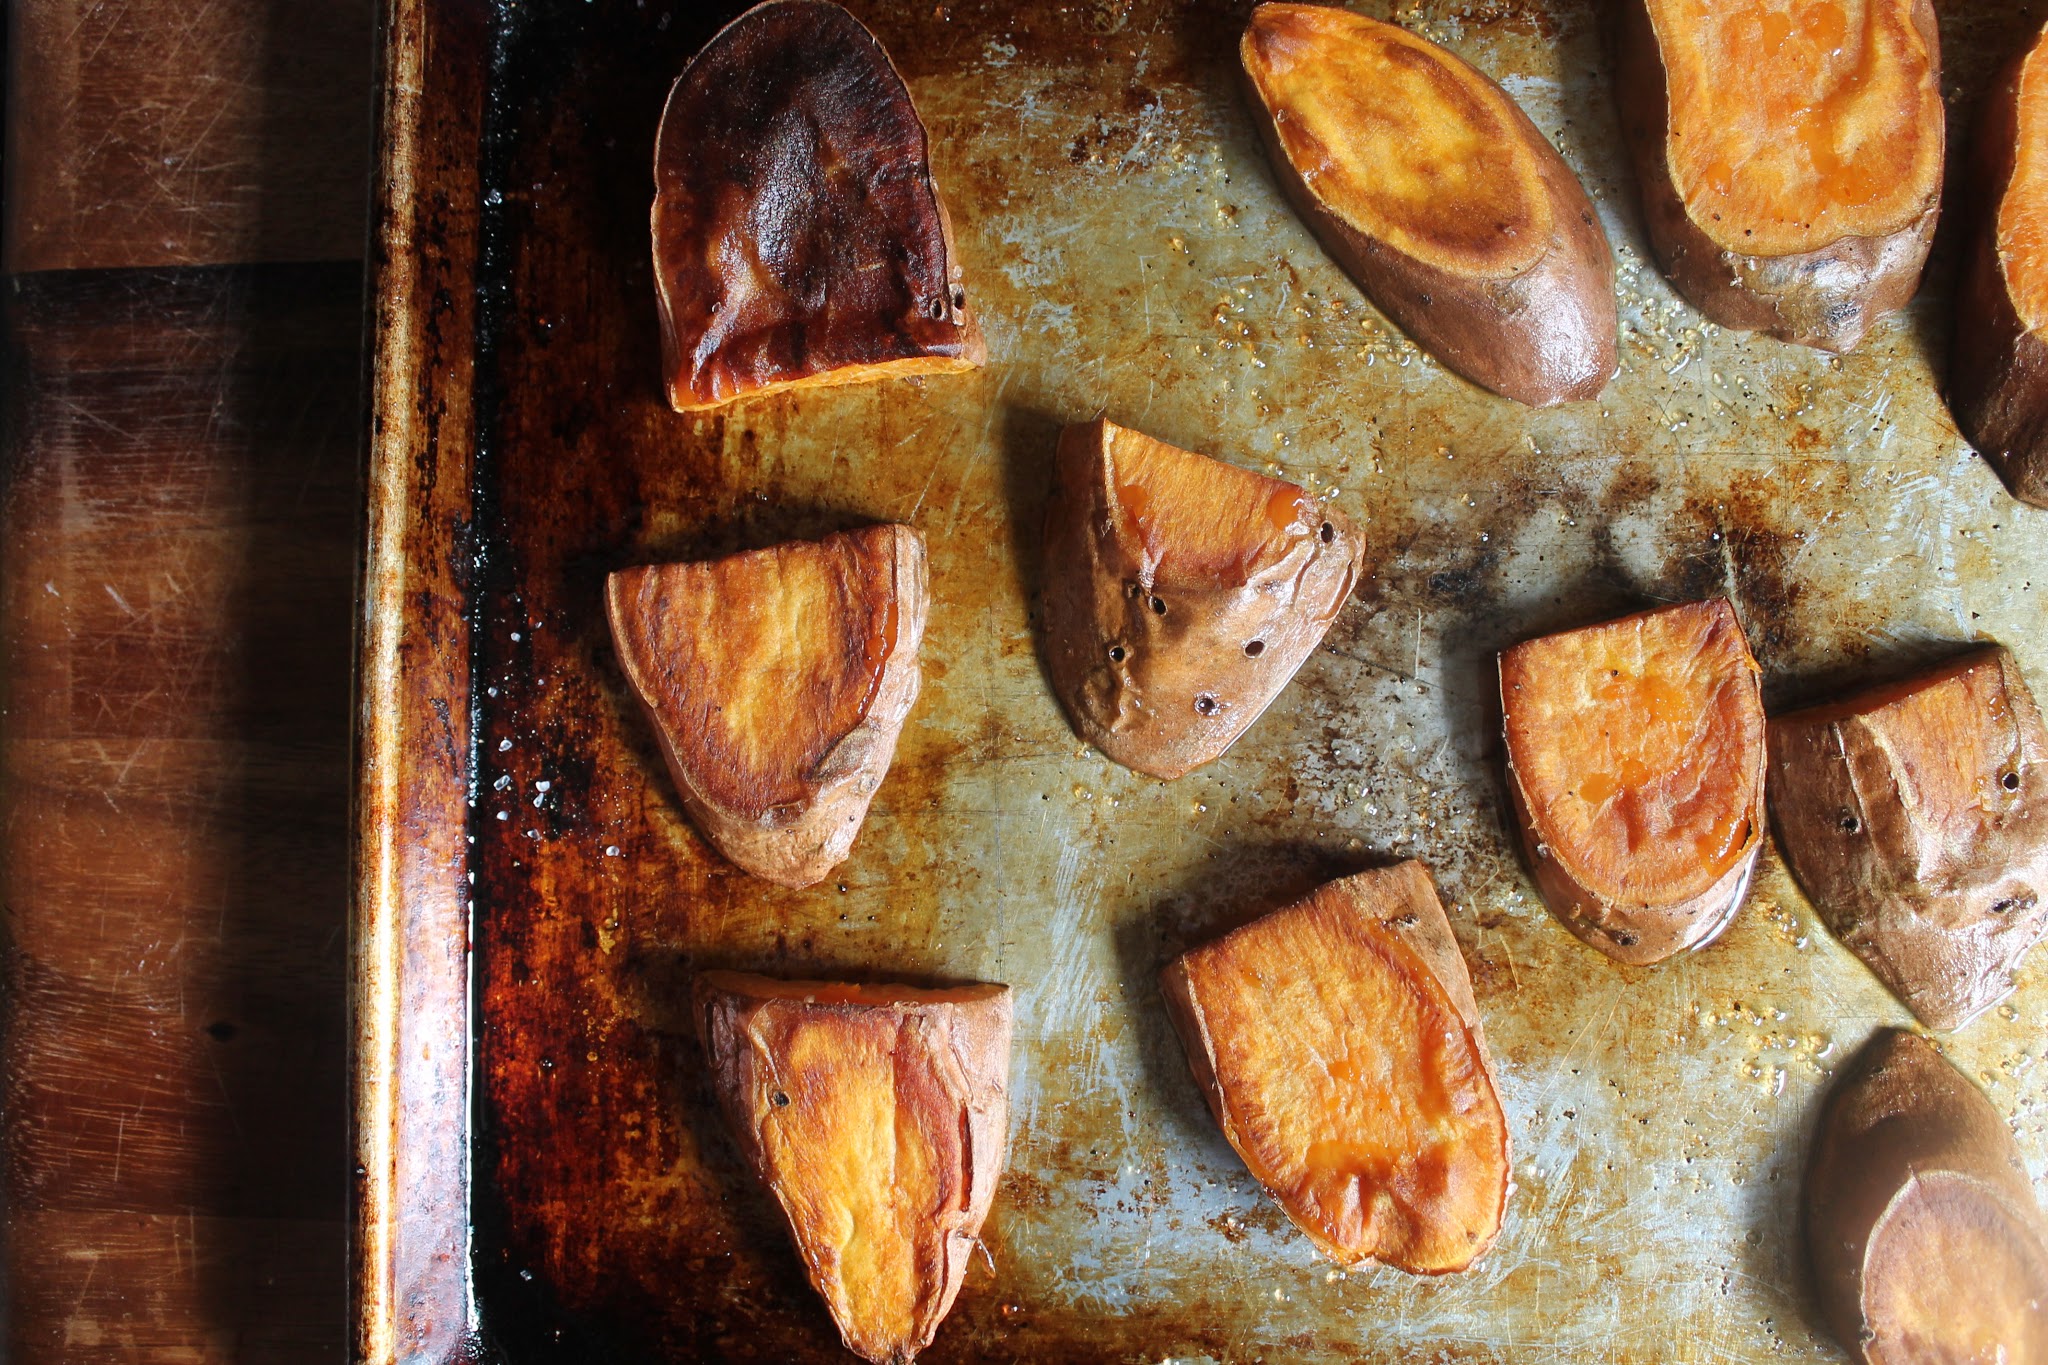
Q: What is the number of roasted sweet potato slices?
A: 11